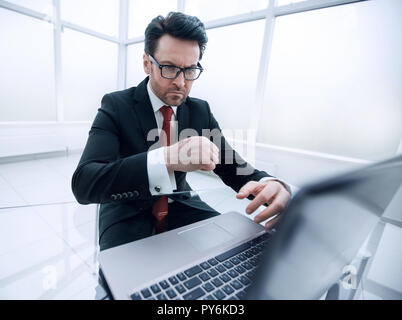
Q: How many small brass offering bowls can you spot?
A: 0